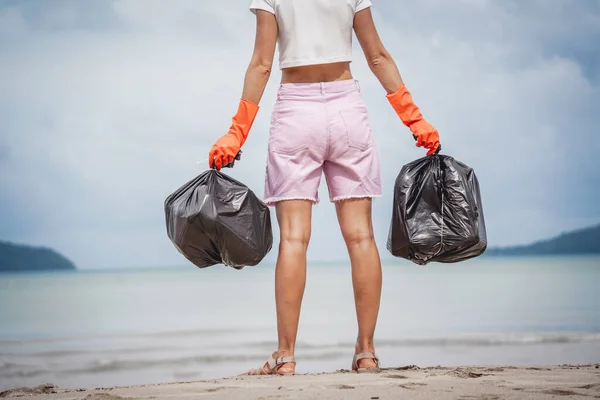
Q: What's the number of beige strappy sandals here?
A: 2